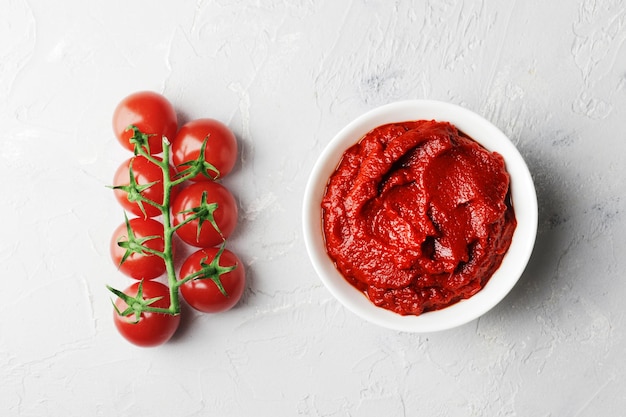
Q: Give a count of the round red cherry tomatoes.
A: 7